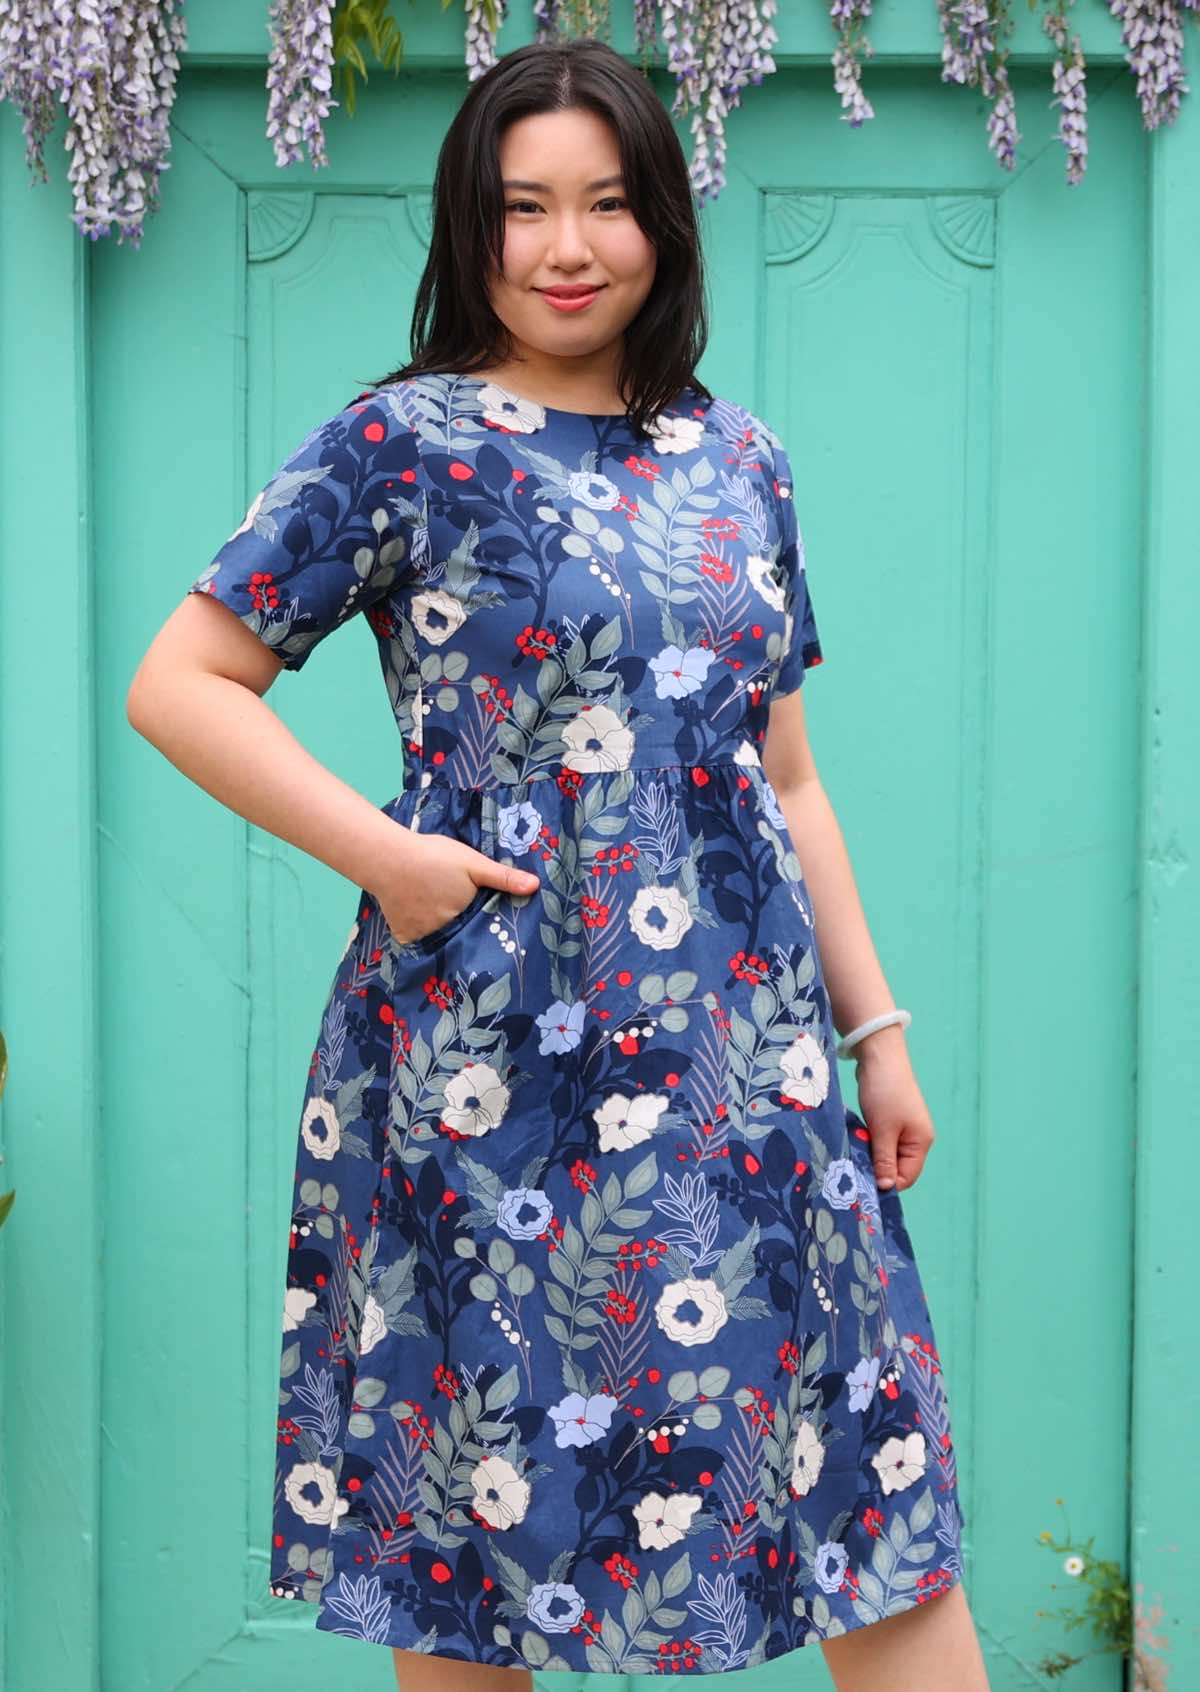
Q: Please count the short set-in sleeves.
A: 2